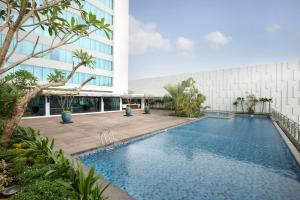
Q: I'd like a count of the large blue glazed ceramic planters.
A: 3